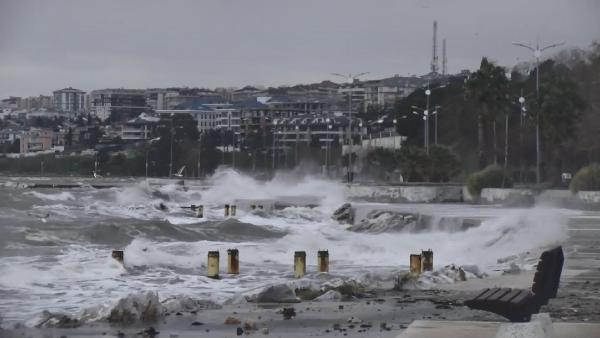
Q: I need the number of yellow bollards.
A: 10